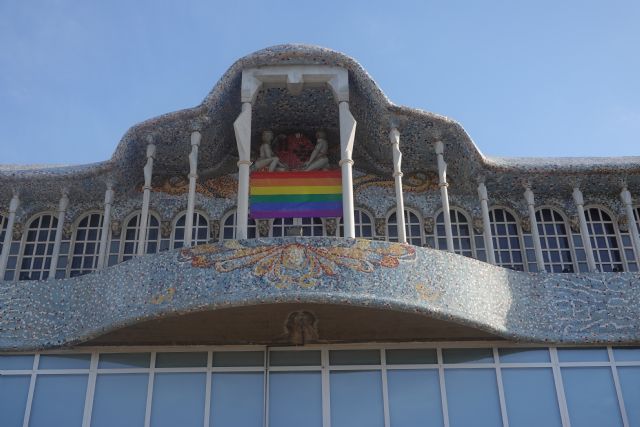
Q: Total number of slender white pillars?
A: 13